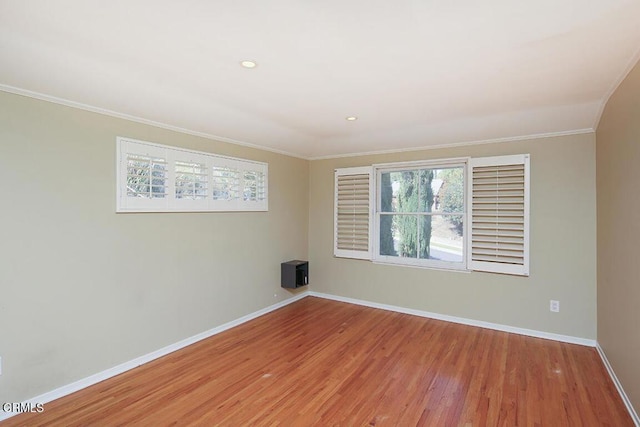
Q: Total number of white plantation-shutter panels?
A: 6